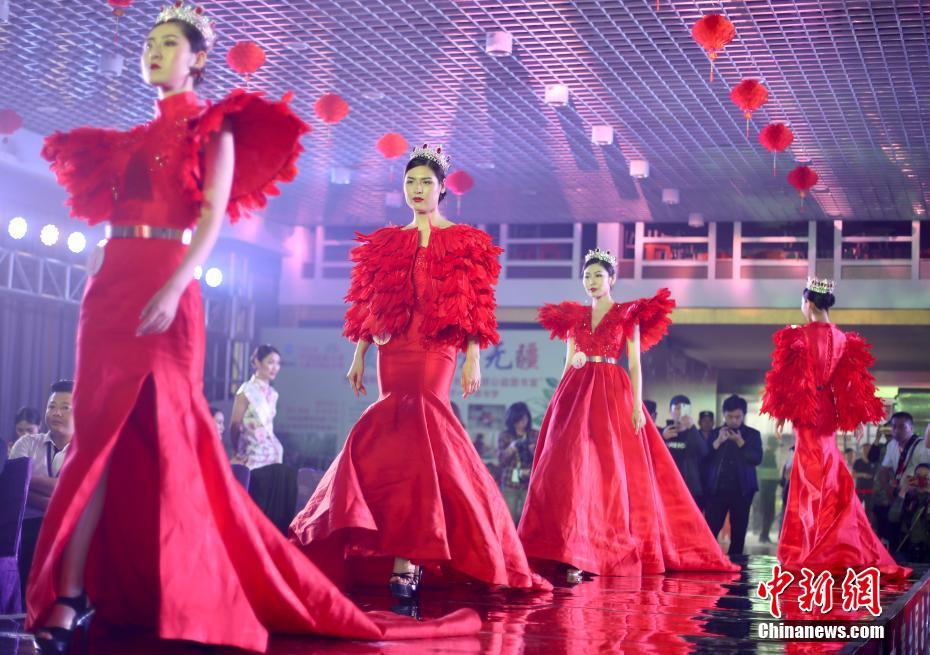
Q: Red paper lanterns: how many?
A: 10